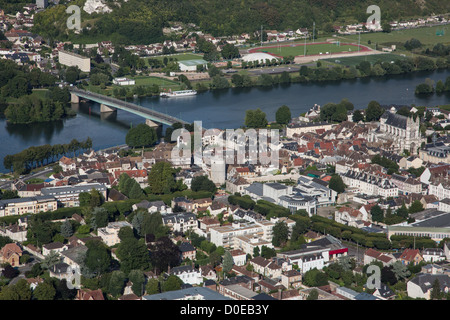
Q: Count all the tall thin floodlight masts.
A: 4